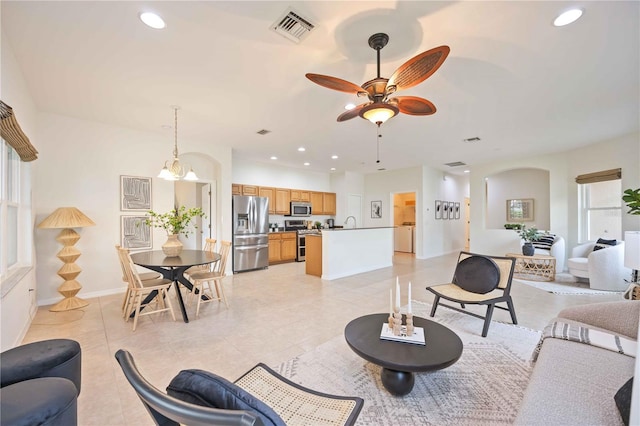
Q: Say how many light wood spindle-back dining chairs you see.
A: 4